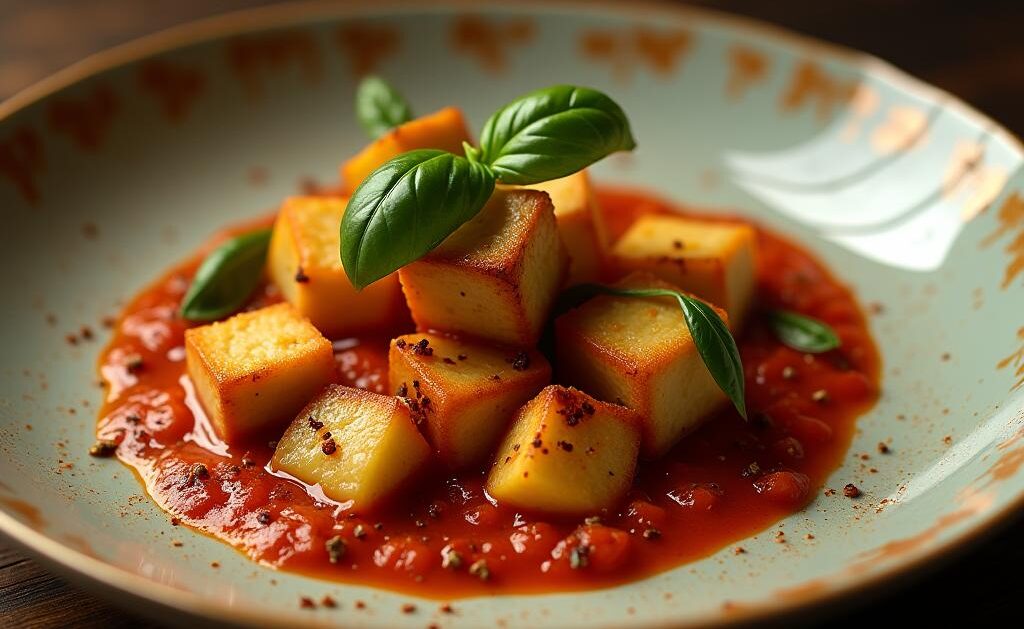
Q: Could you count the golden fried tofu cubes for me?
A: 10